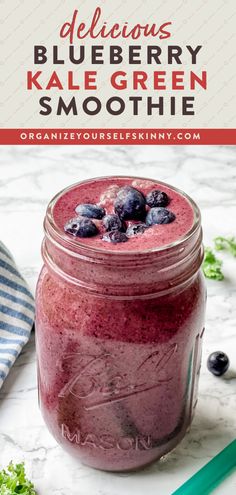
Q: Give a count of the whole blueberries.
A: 9